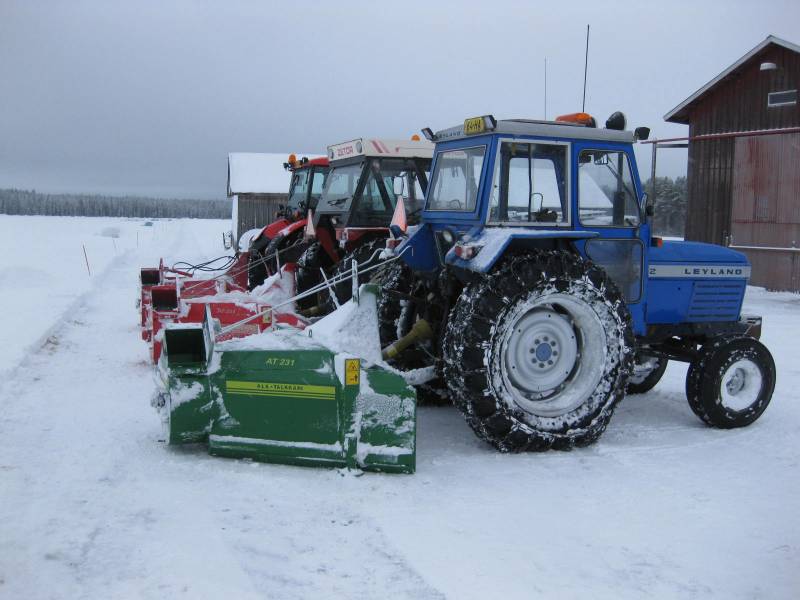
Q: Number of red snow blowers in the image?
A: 2